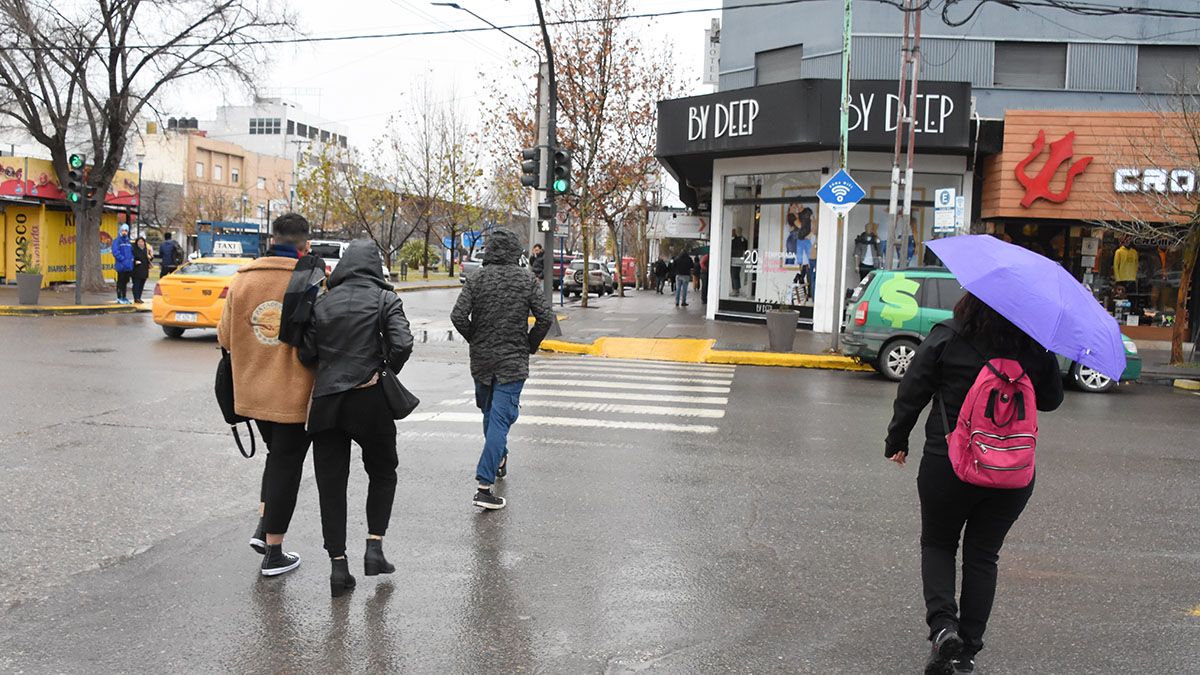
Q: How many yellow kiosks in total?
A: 1